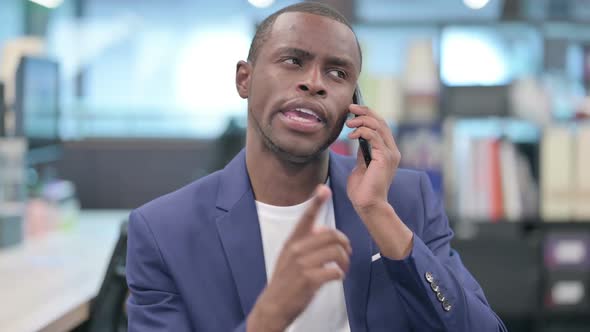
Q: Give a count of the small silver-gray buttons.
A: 4